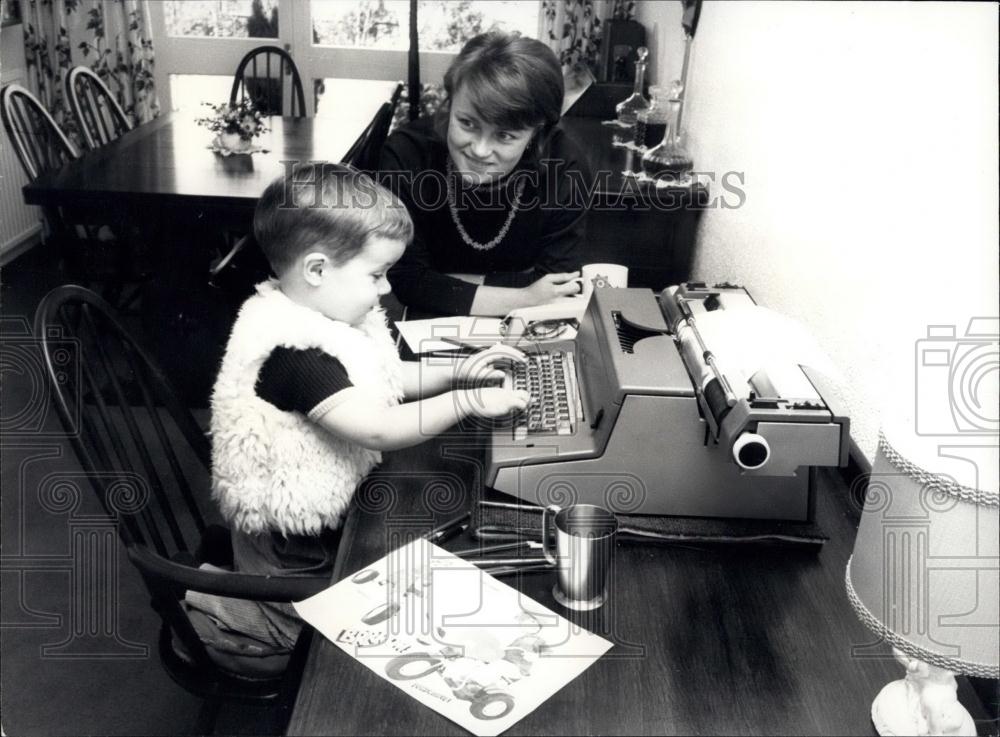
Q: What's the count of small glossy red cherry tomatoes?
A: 0